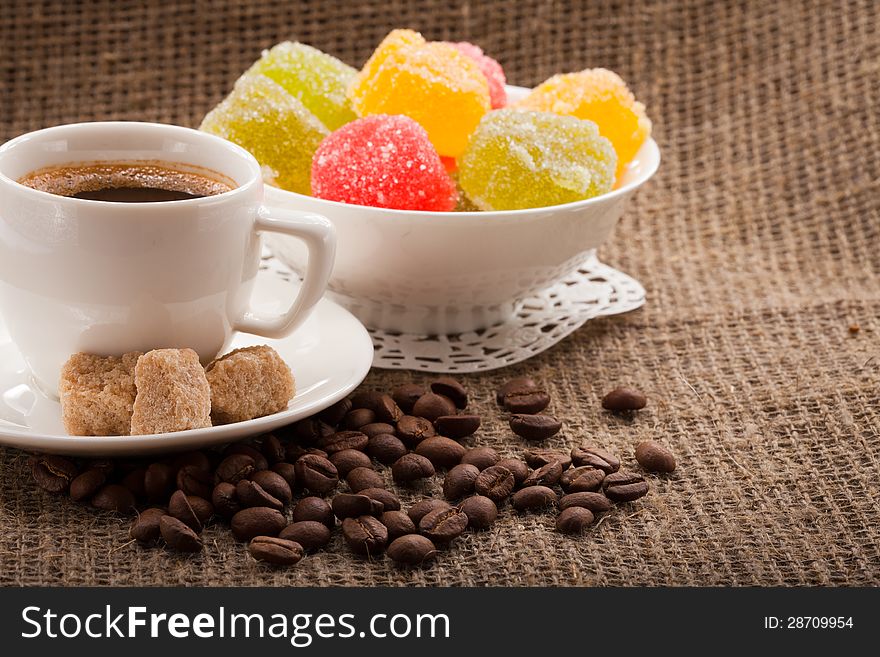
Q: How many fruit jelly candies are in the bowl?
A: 7